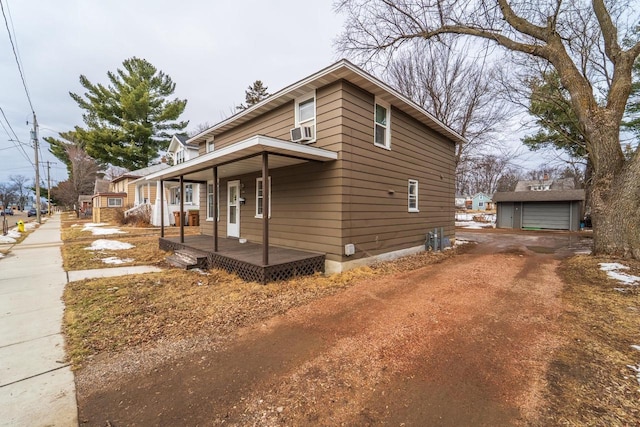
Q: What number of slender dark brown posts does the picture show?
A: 4